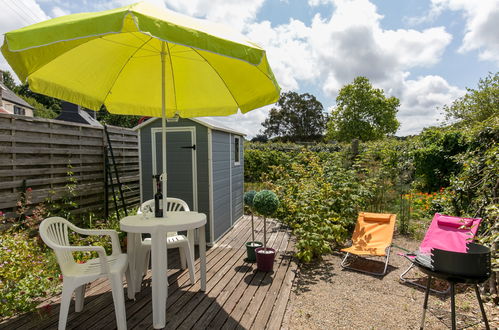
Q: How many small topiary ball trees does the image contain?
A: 2